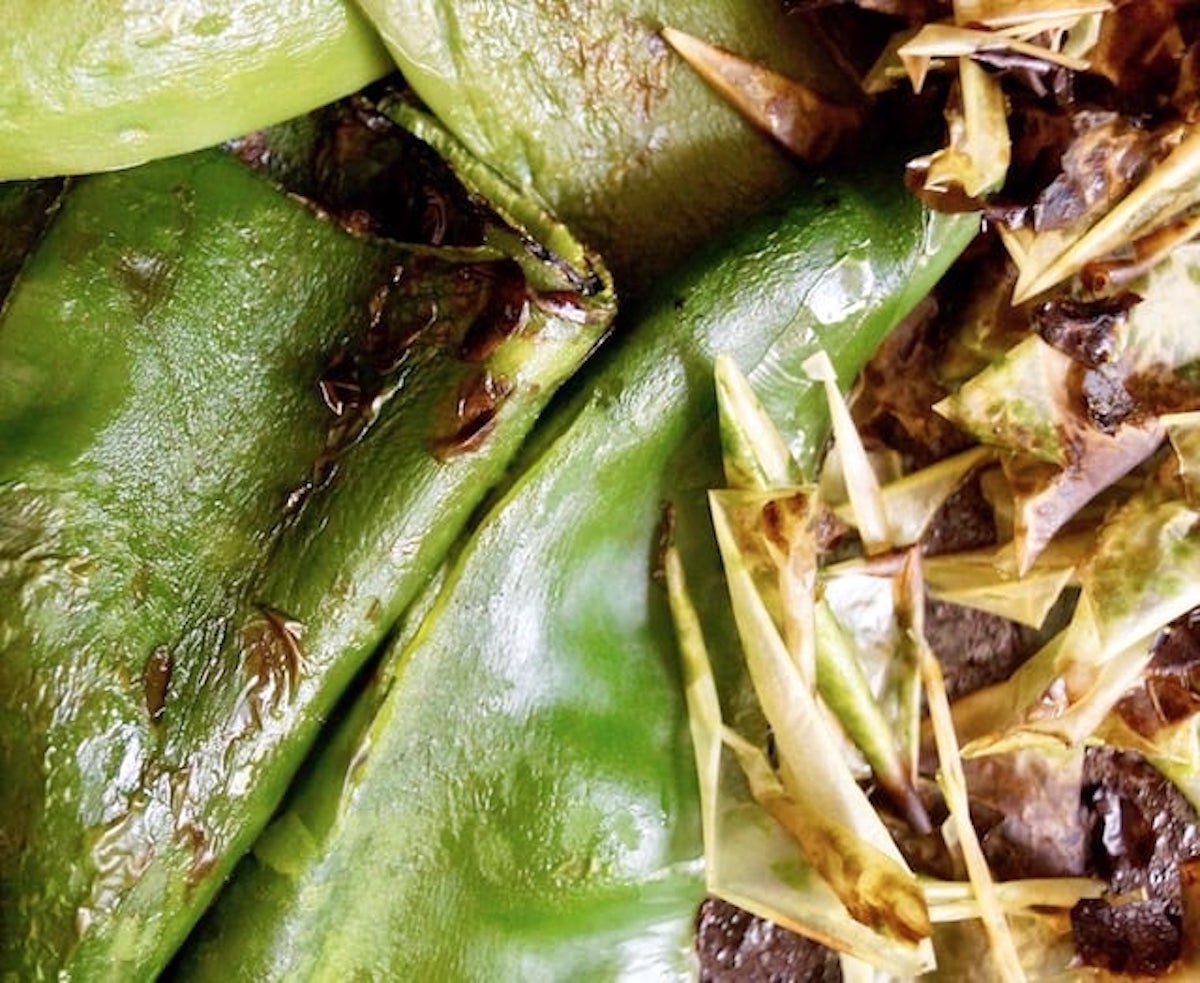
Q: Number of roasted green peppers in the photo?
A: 4